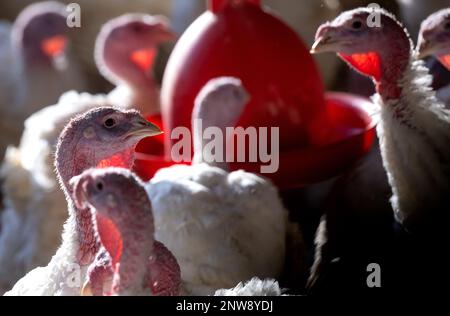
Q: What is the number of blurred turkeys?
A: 3